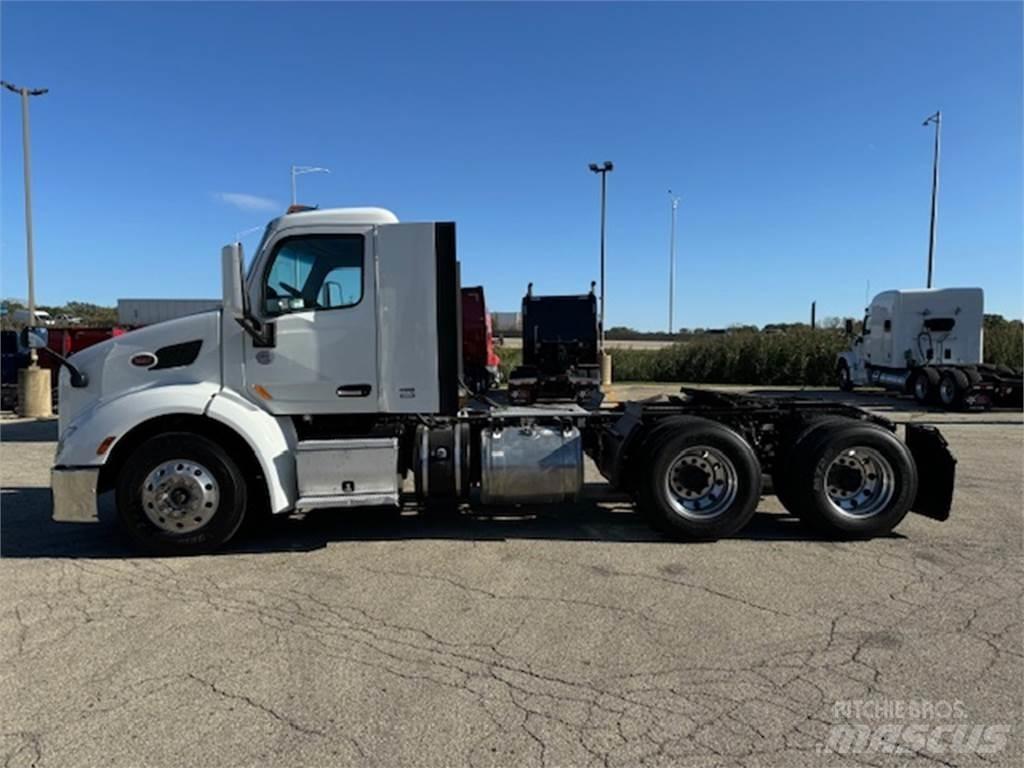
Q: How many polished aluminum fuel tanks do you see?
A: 1